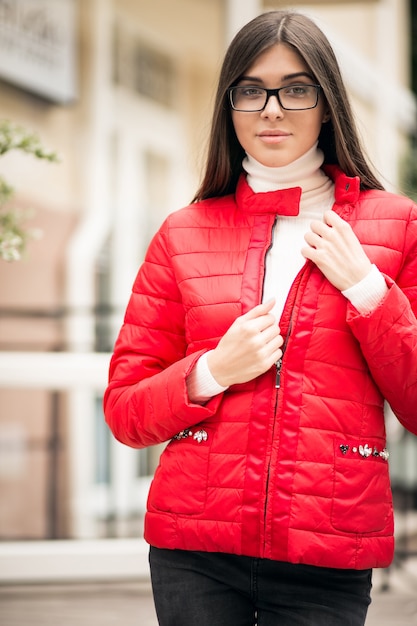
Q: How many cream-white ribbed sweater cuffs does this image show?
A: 2